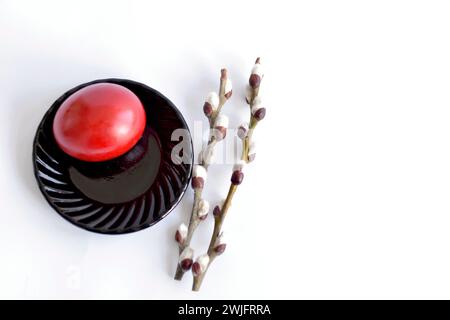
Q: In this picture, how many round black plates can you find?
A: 1